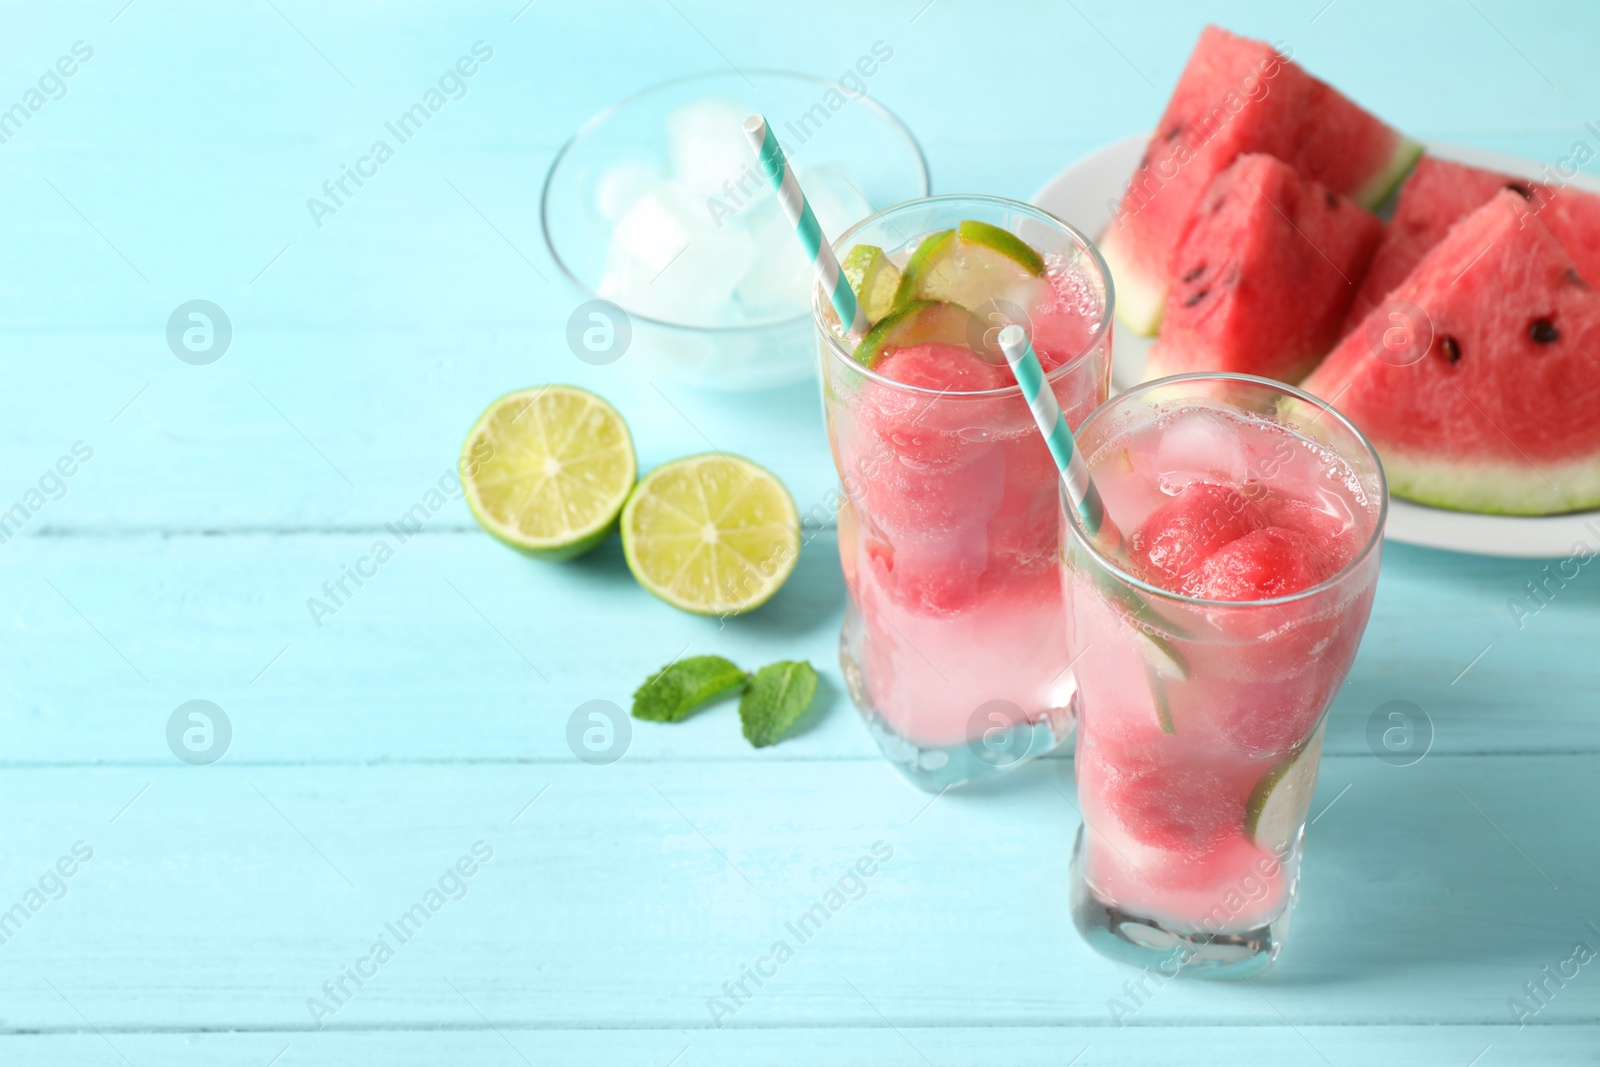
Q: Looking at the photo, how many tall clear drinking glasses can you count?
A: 2